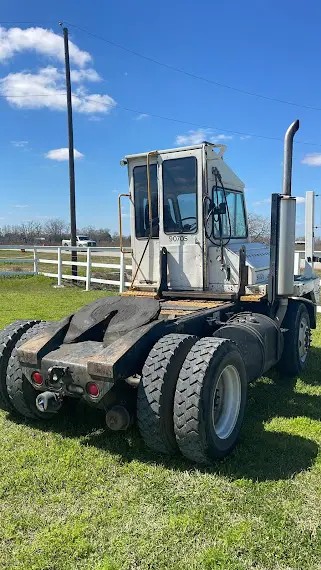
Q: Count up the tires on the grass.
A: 5